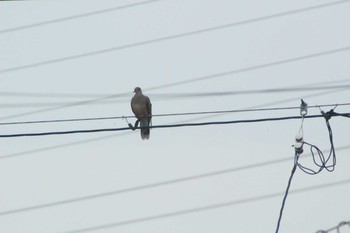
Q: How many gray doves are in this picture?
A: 1